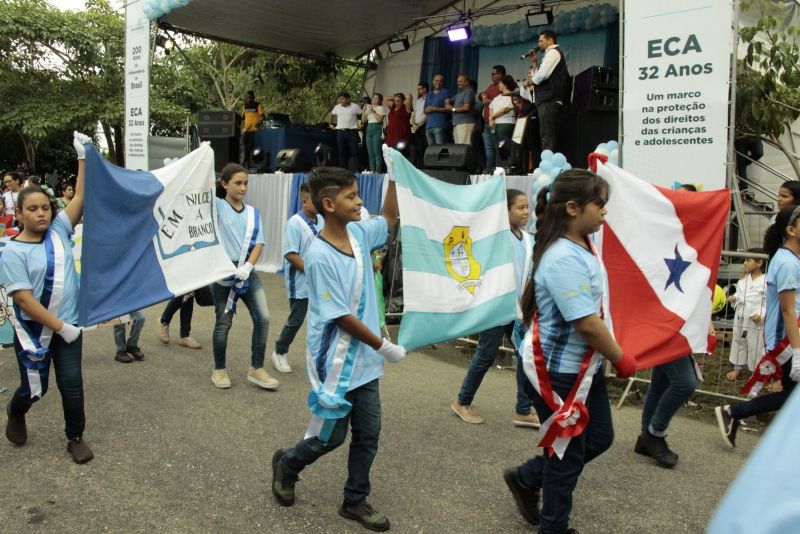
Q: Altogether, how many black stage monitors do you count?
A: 2